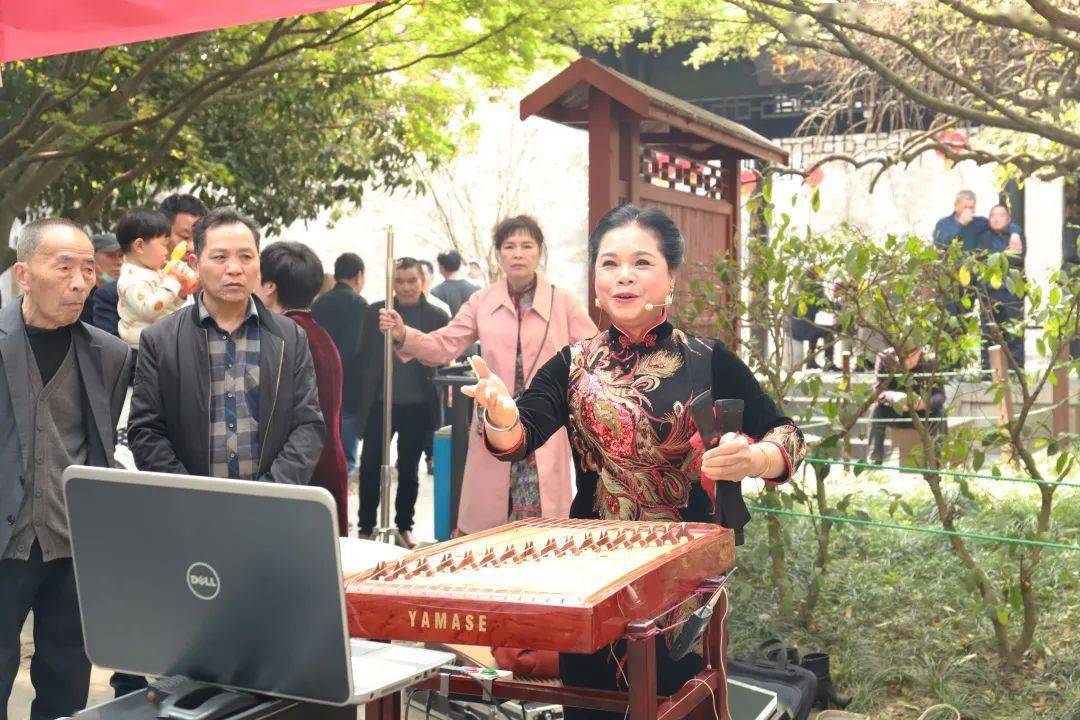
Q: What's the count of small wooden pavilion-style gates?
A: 1